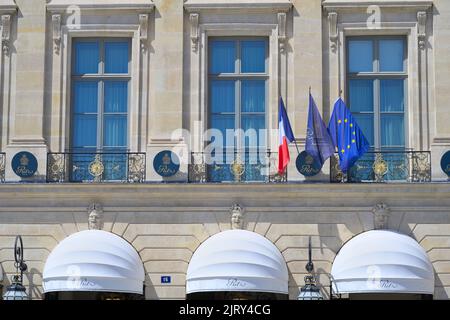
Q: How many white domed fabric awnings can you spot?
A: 3